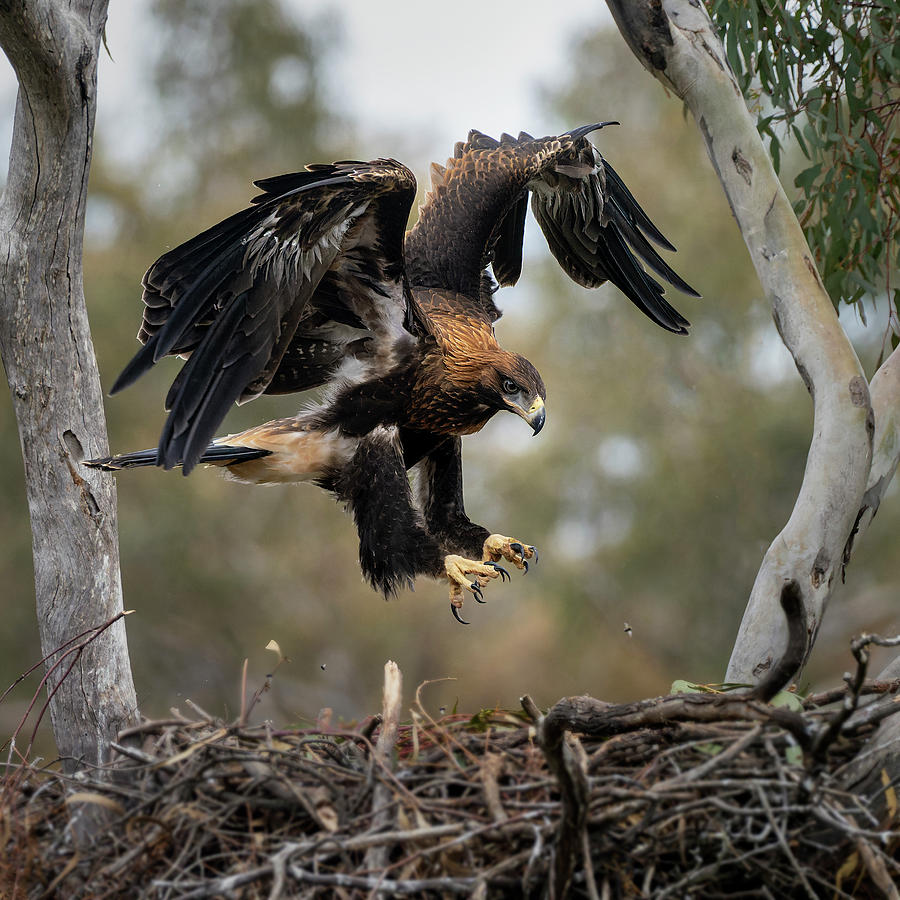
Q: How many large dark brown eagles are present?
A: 1